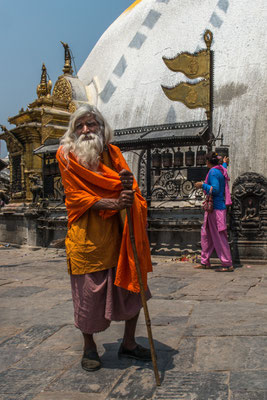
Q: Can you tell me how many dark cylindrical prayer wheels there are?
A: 5